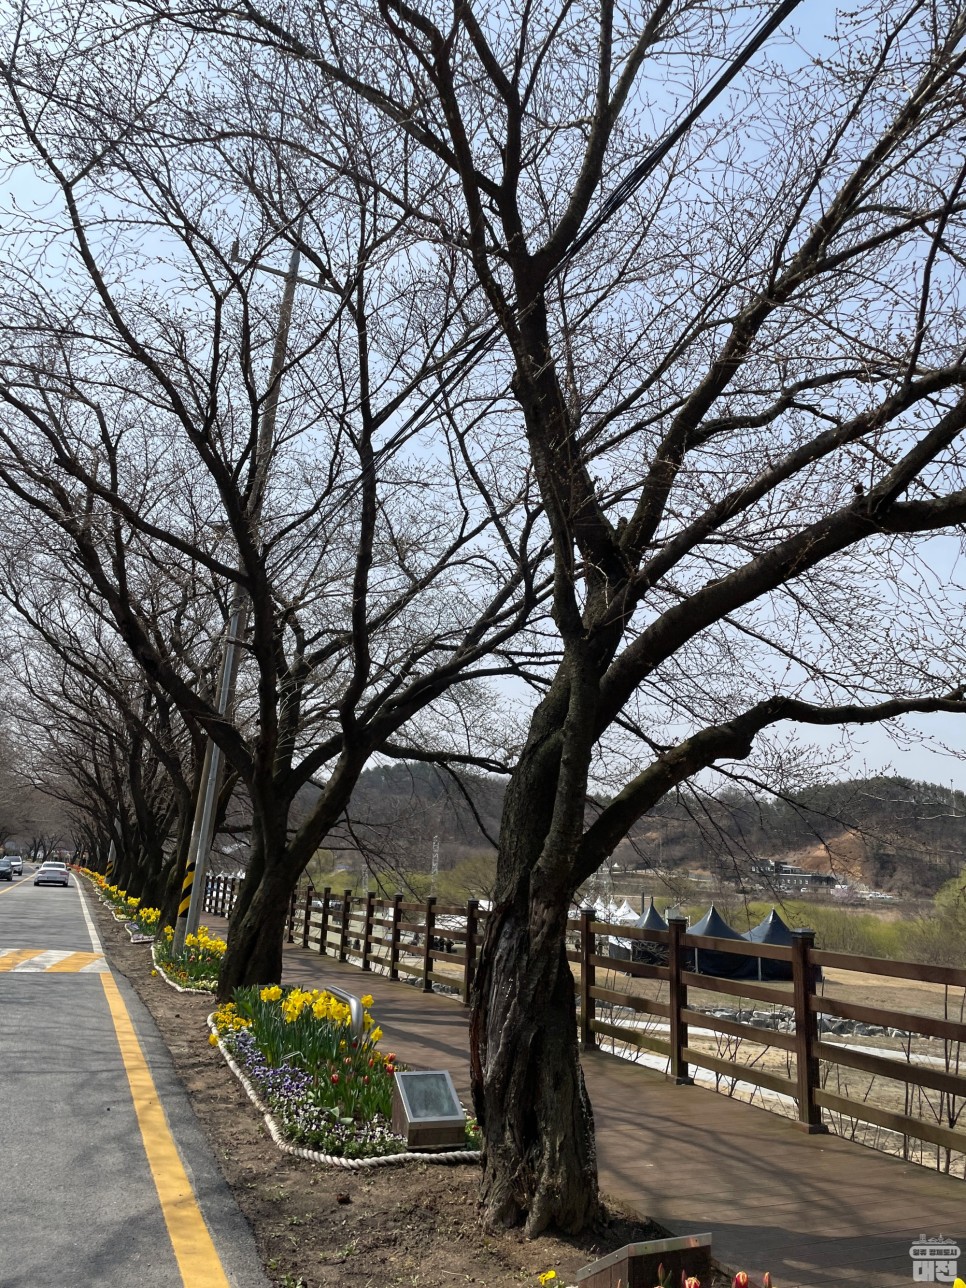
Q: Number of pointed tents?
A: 7